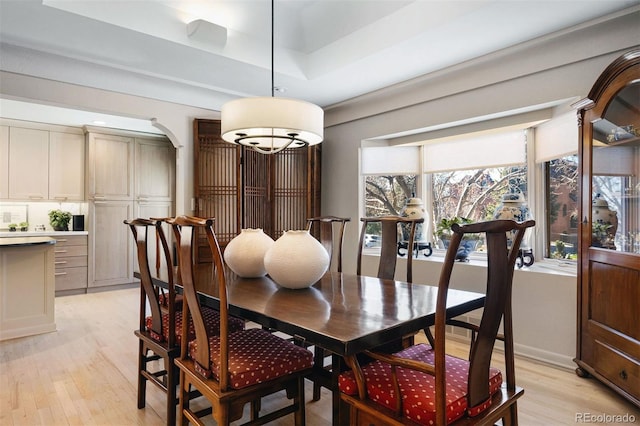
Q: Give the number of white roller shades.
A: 3